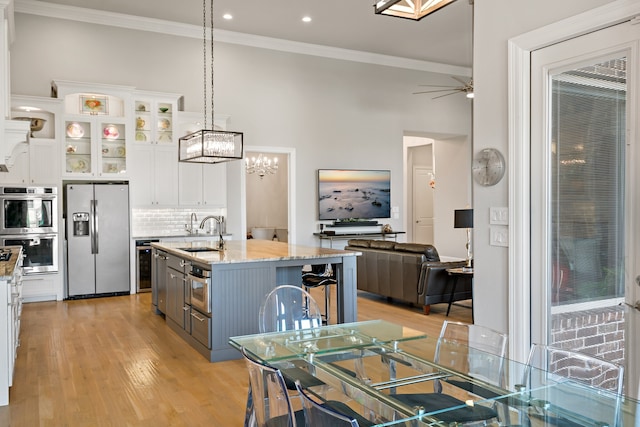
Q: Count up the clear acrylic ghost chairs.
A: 5